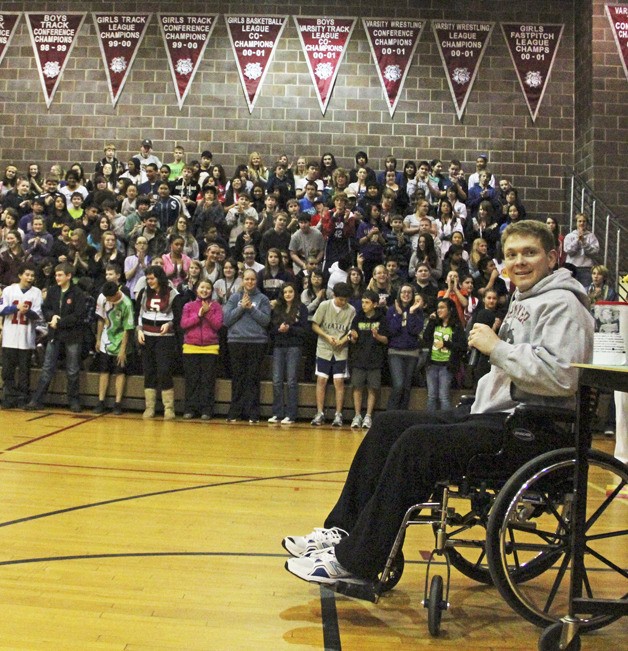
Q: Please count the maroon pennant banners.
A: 10